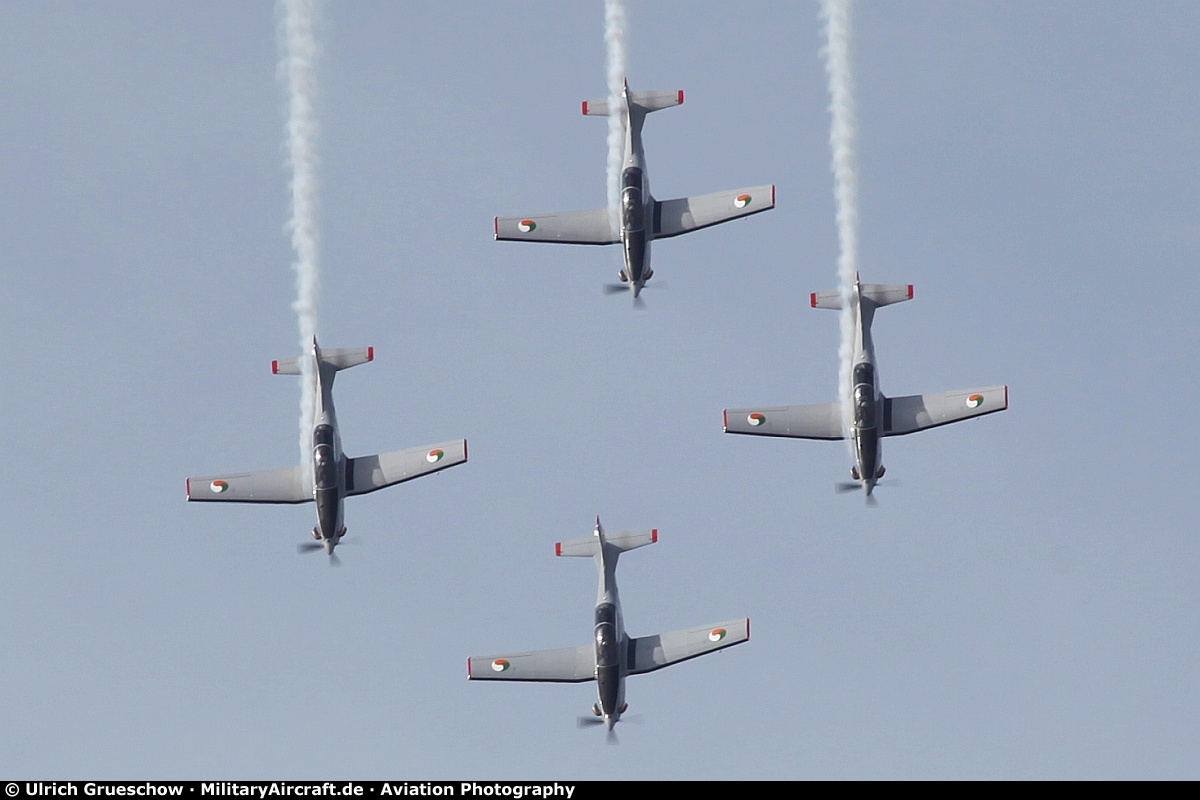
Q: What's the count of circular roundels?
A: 8